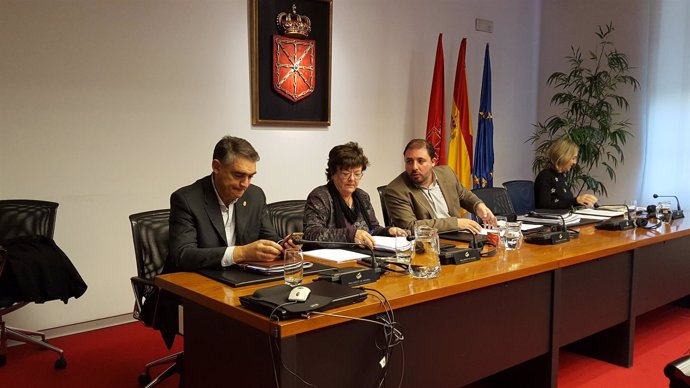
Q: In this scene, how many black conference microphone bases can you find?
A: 5